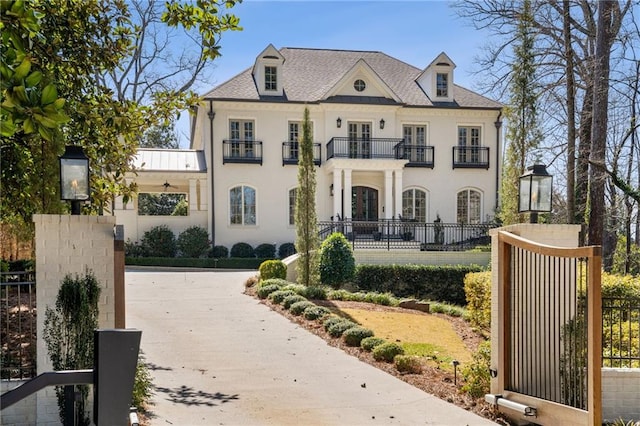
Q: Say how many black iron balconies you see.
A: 5